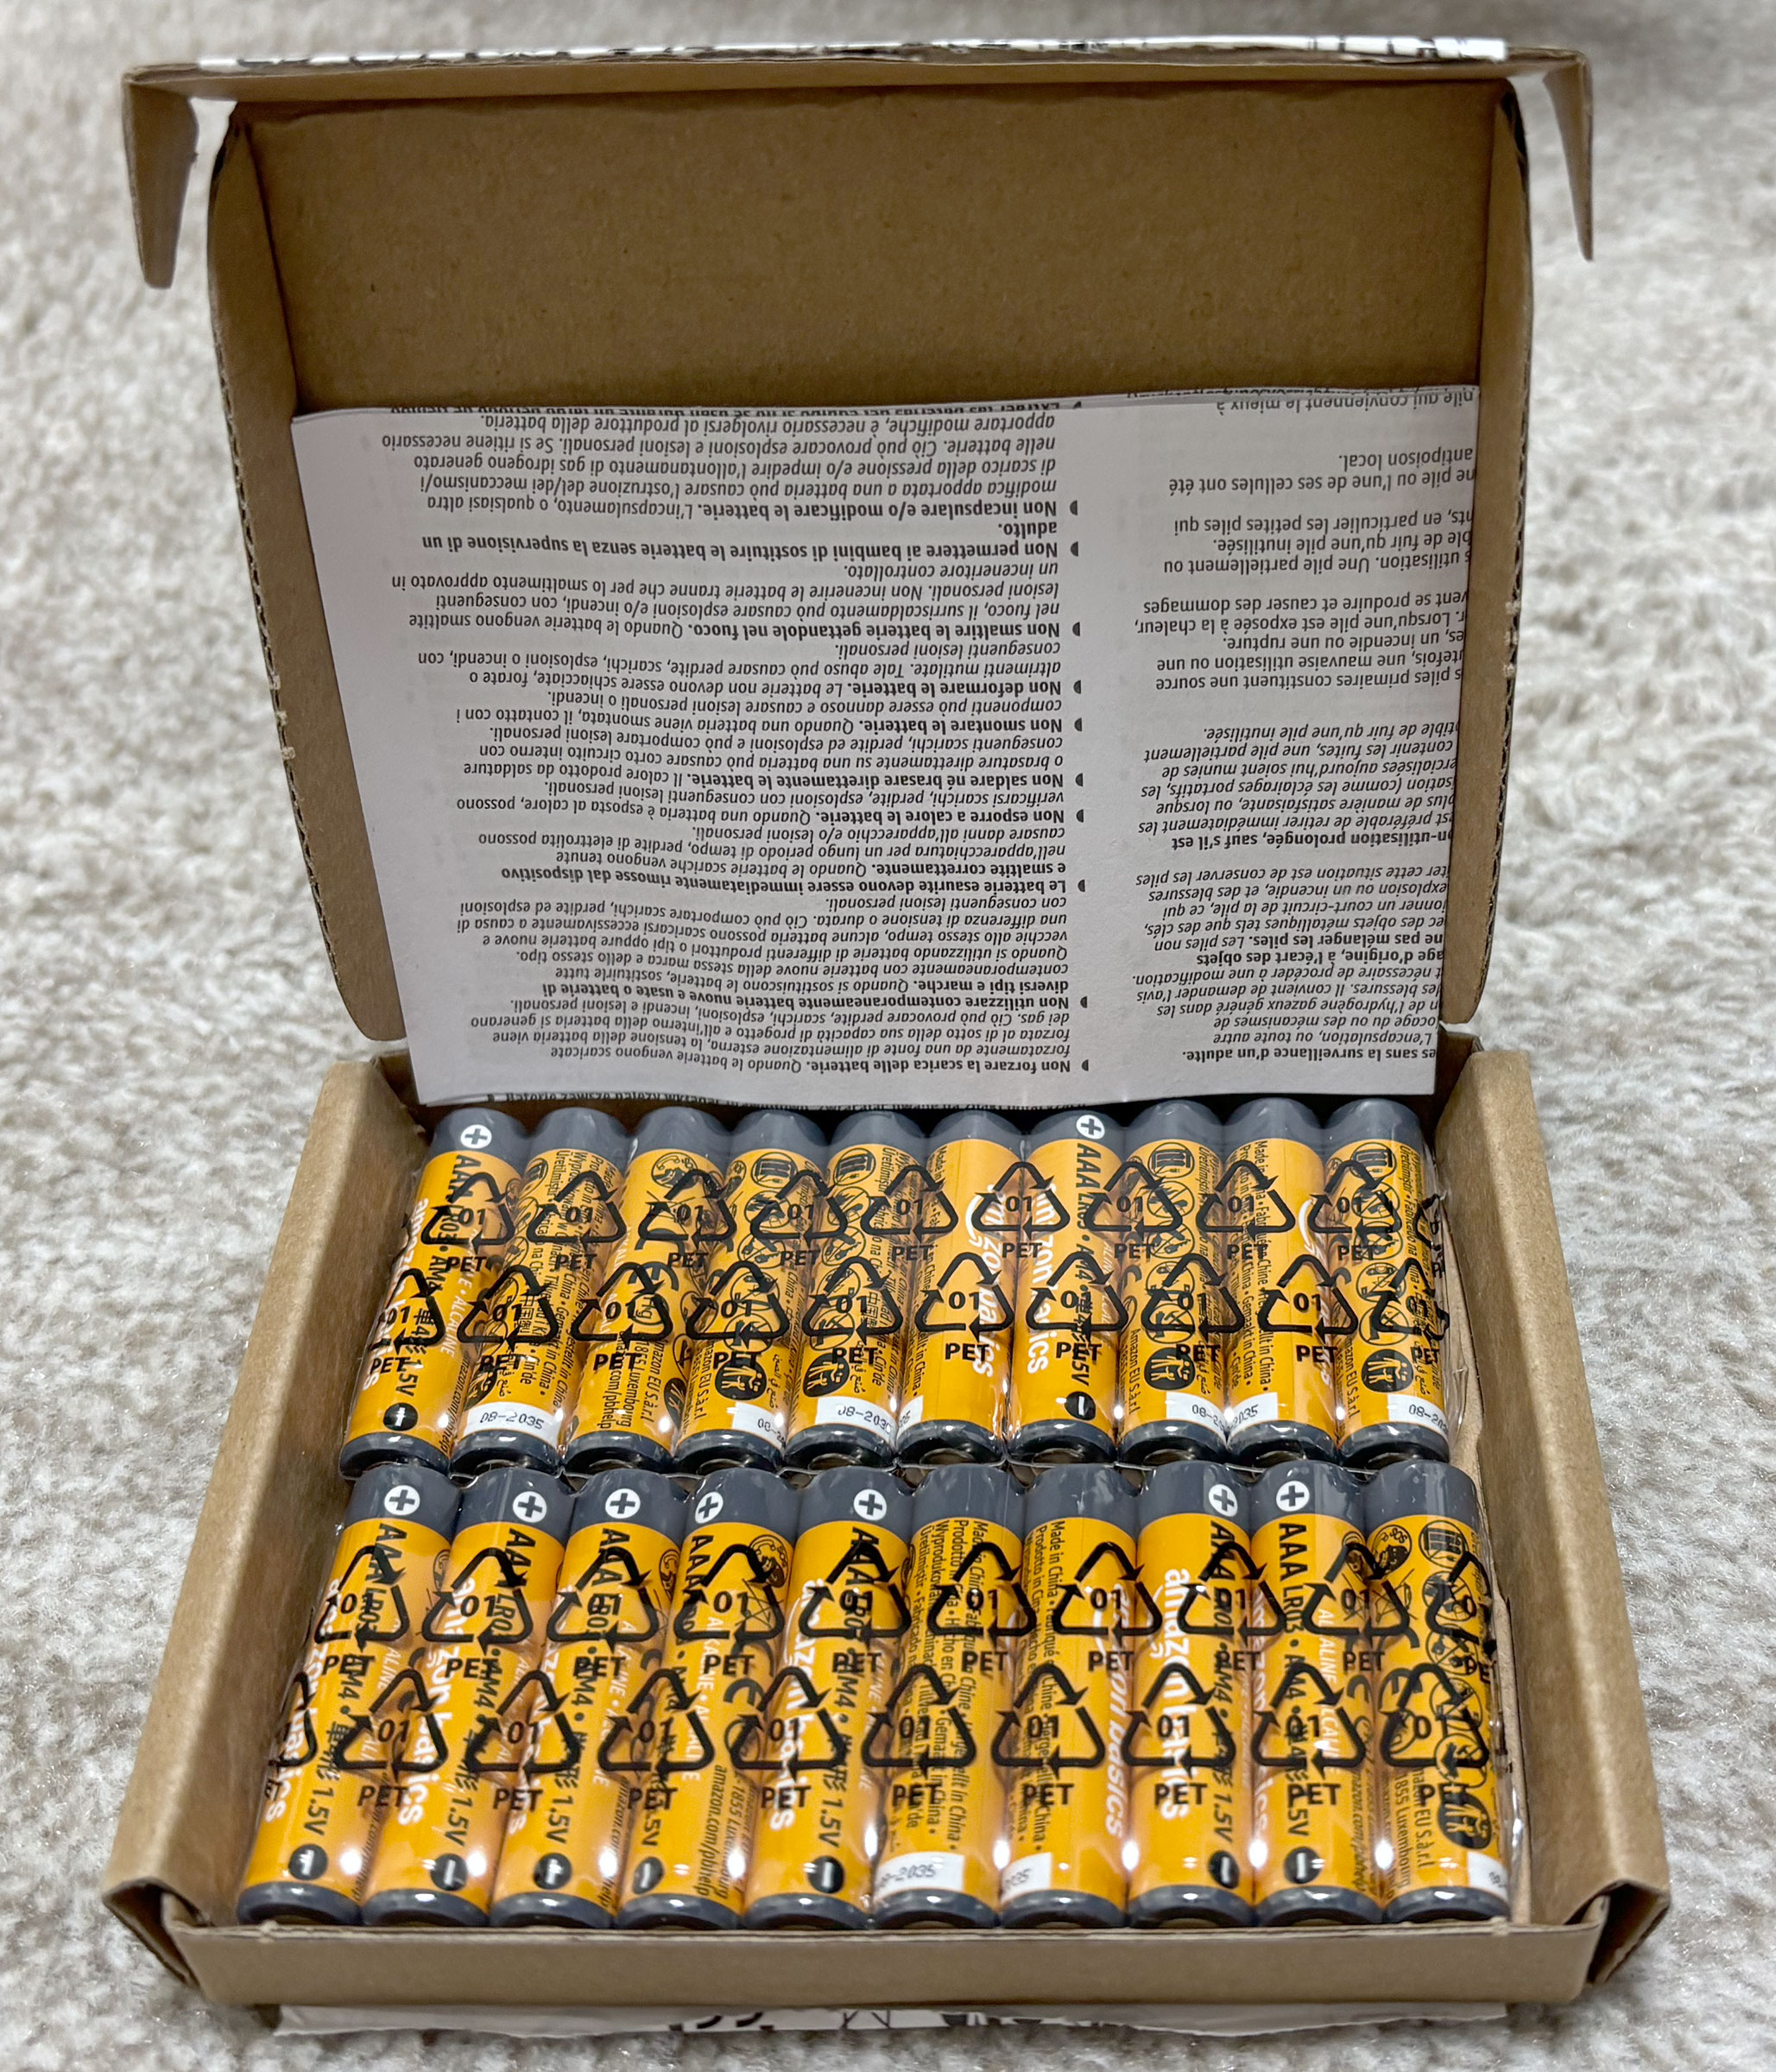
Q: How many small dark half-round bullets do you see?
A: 10